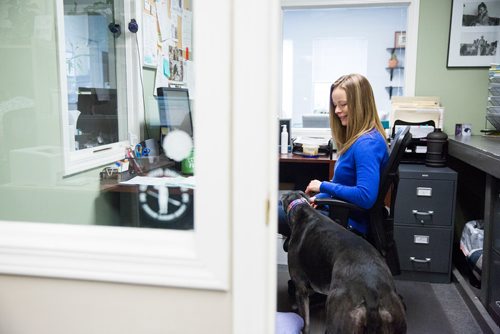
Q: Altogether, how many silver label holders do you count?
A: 2